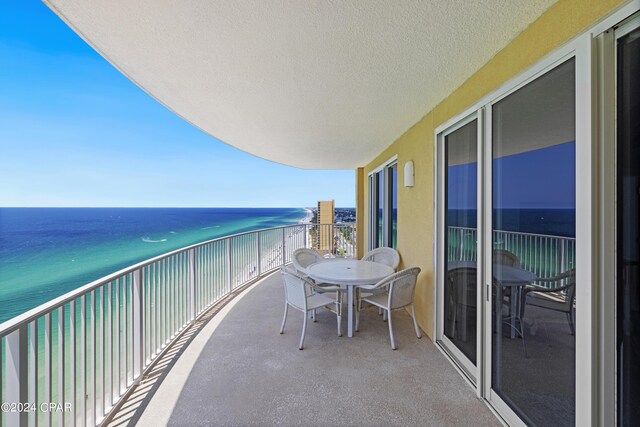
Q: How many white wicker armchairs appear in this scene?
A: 4